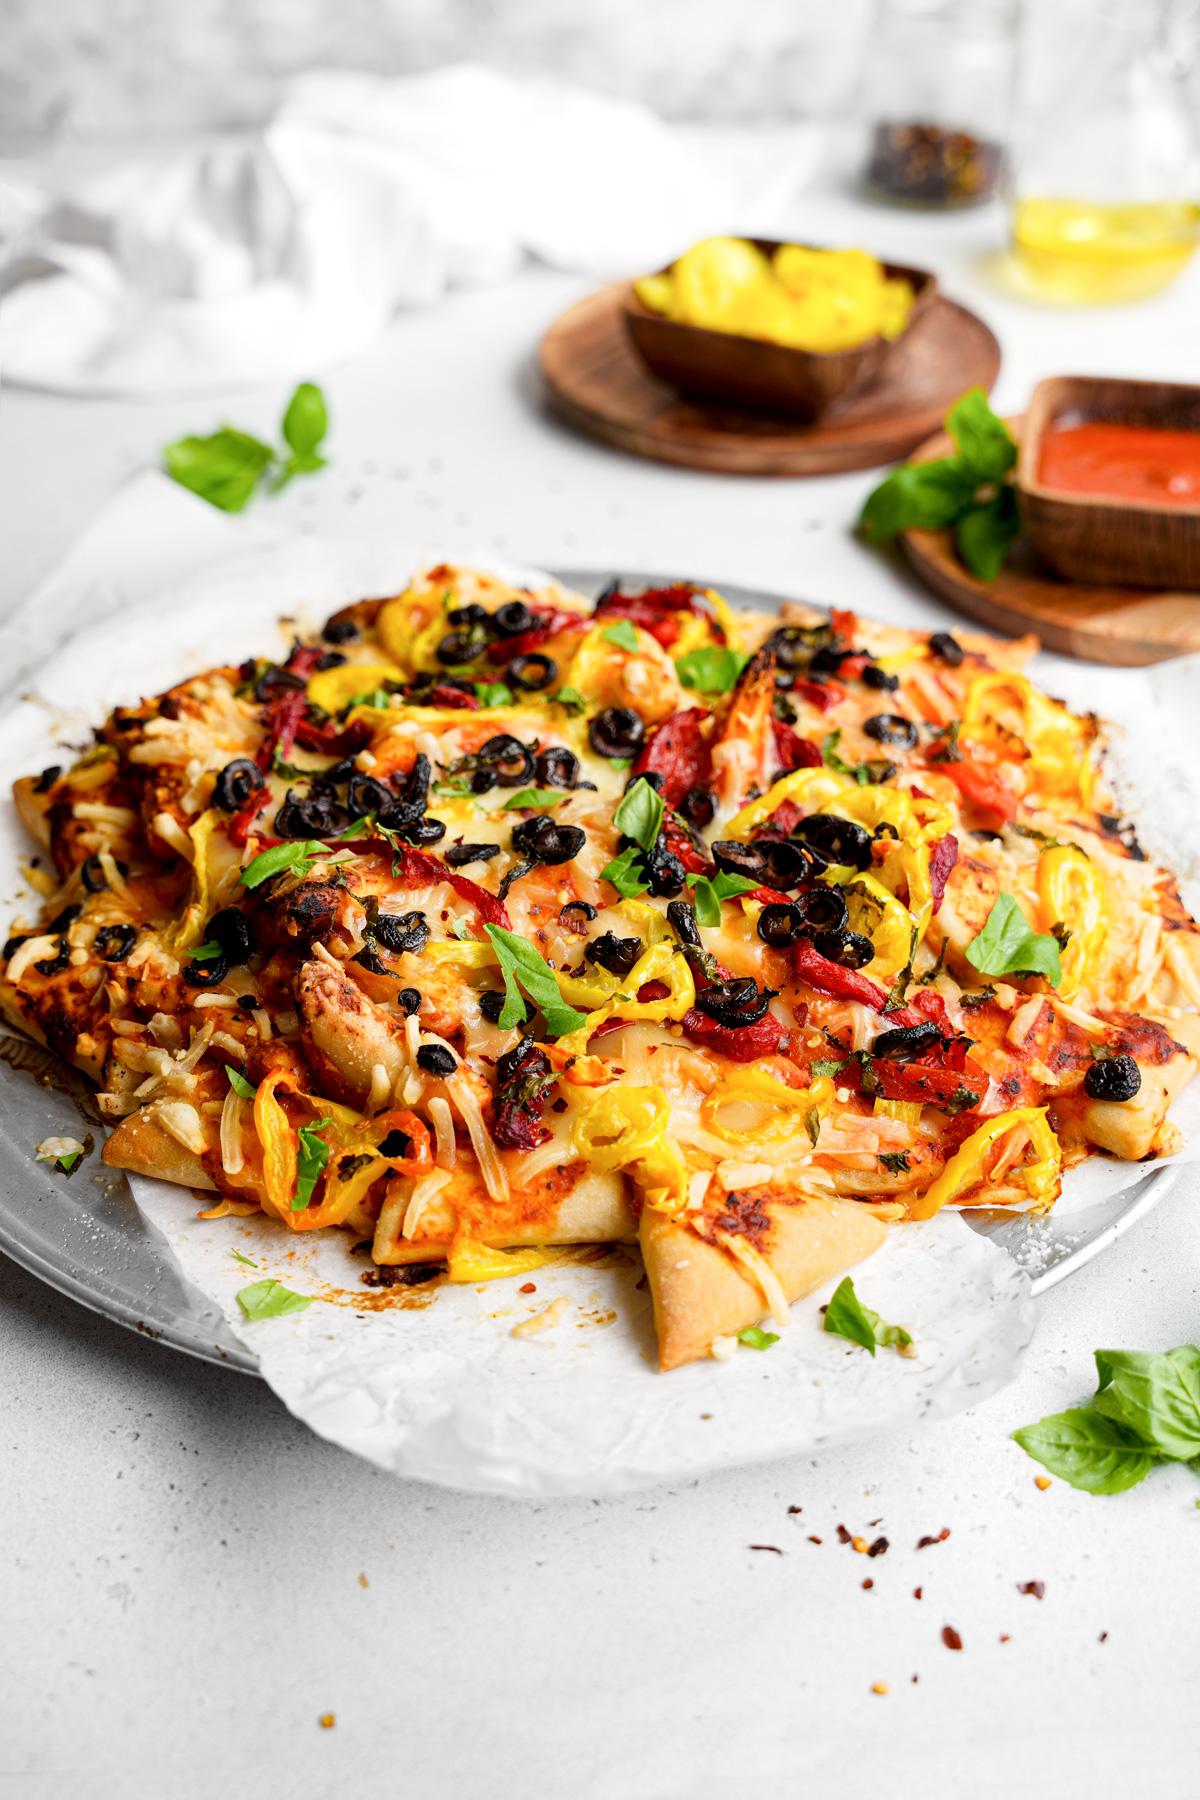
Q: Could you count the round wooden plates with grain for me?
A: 2